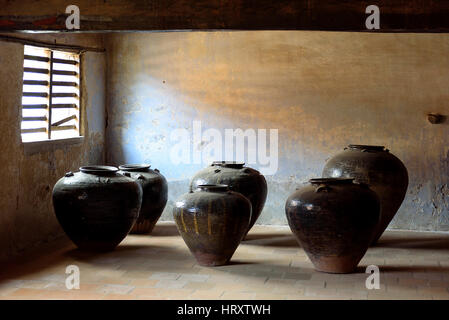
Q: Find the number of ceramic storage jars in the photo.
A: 6